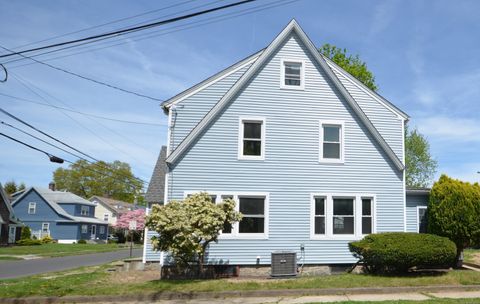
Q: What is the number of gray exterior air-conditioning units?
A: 1